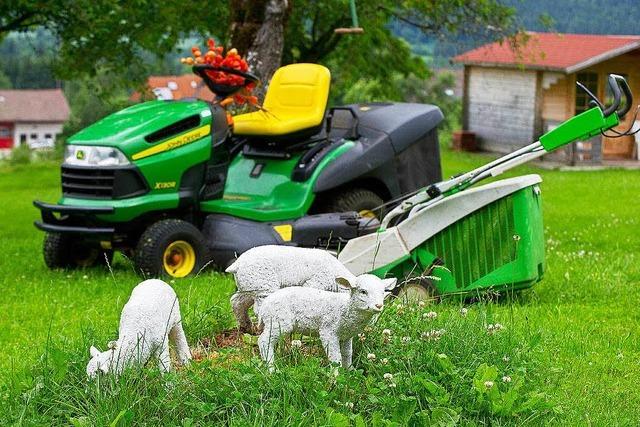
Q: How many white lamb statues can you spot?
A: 3